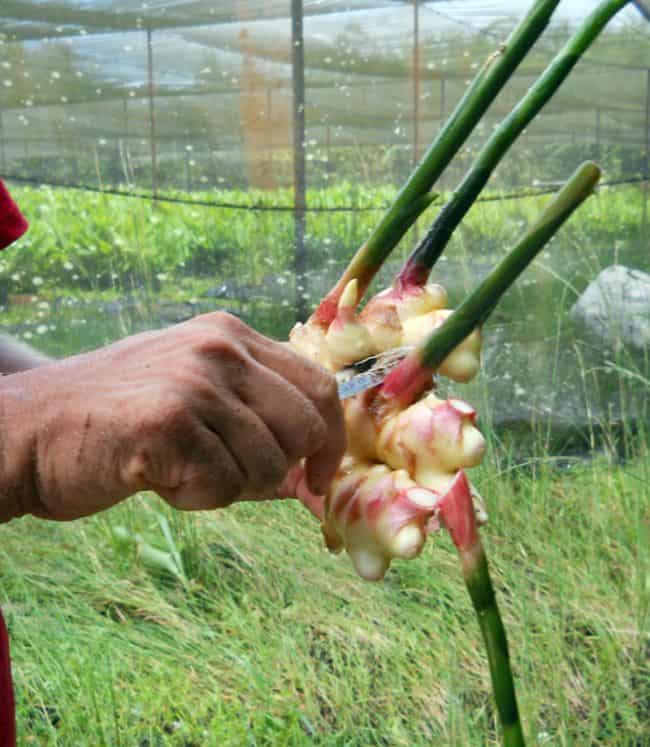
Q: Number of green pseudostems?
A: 4